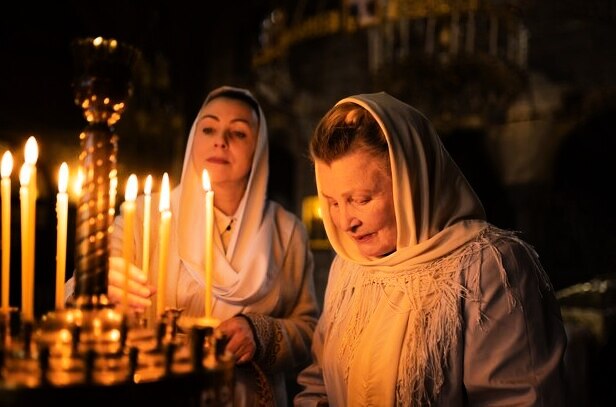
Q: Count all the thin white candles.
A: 8